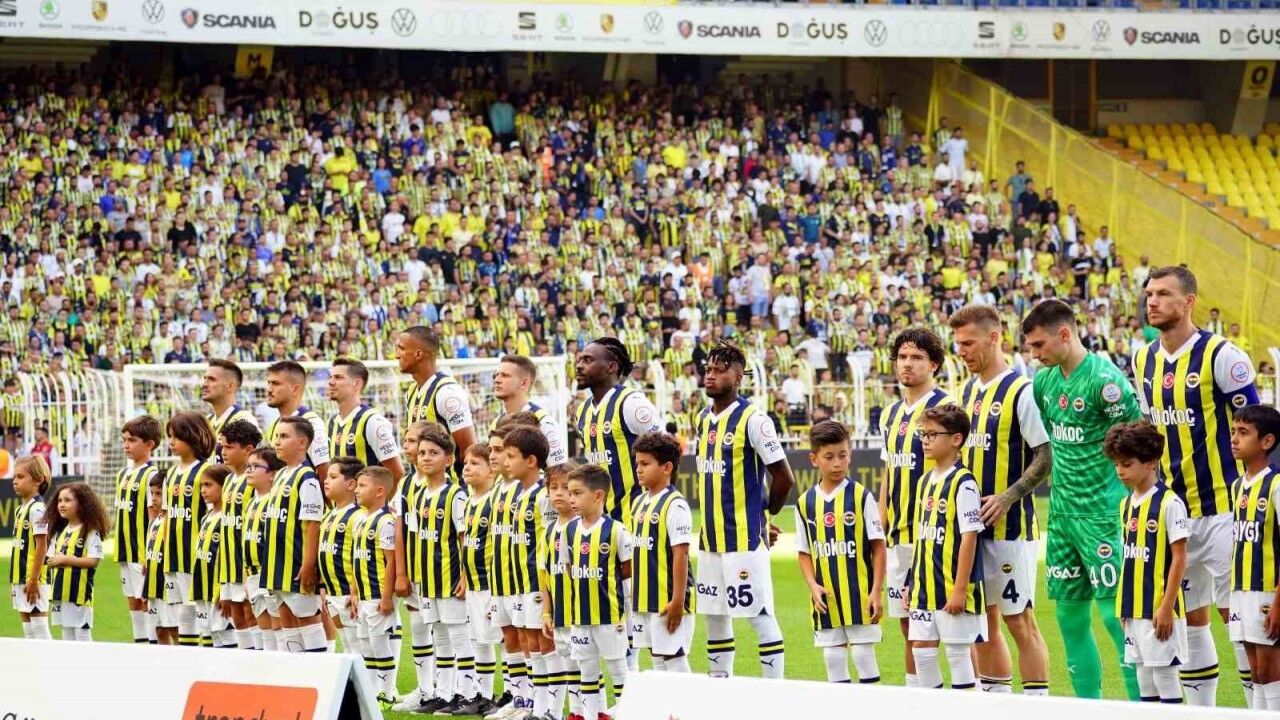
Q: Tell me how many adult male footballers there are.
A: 11